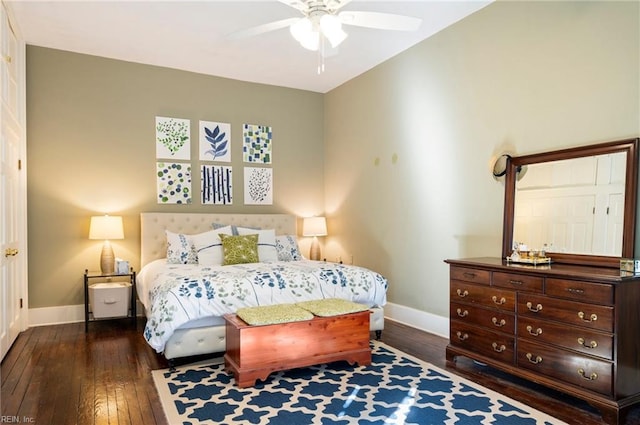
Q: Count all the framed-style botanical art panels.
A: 6